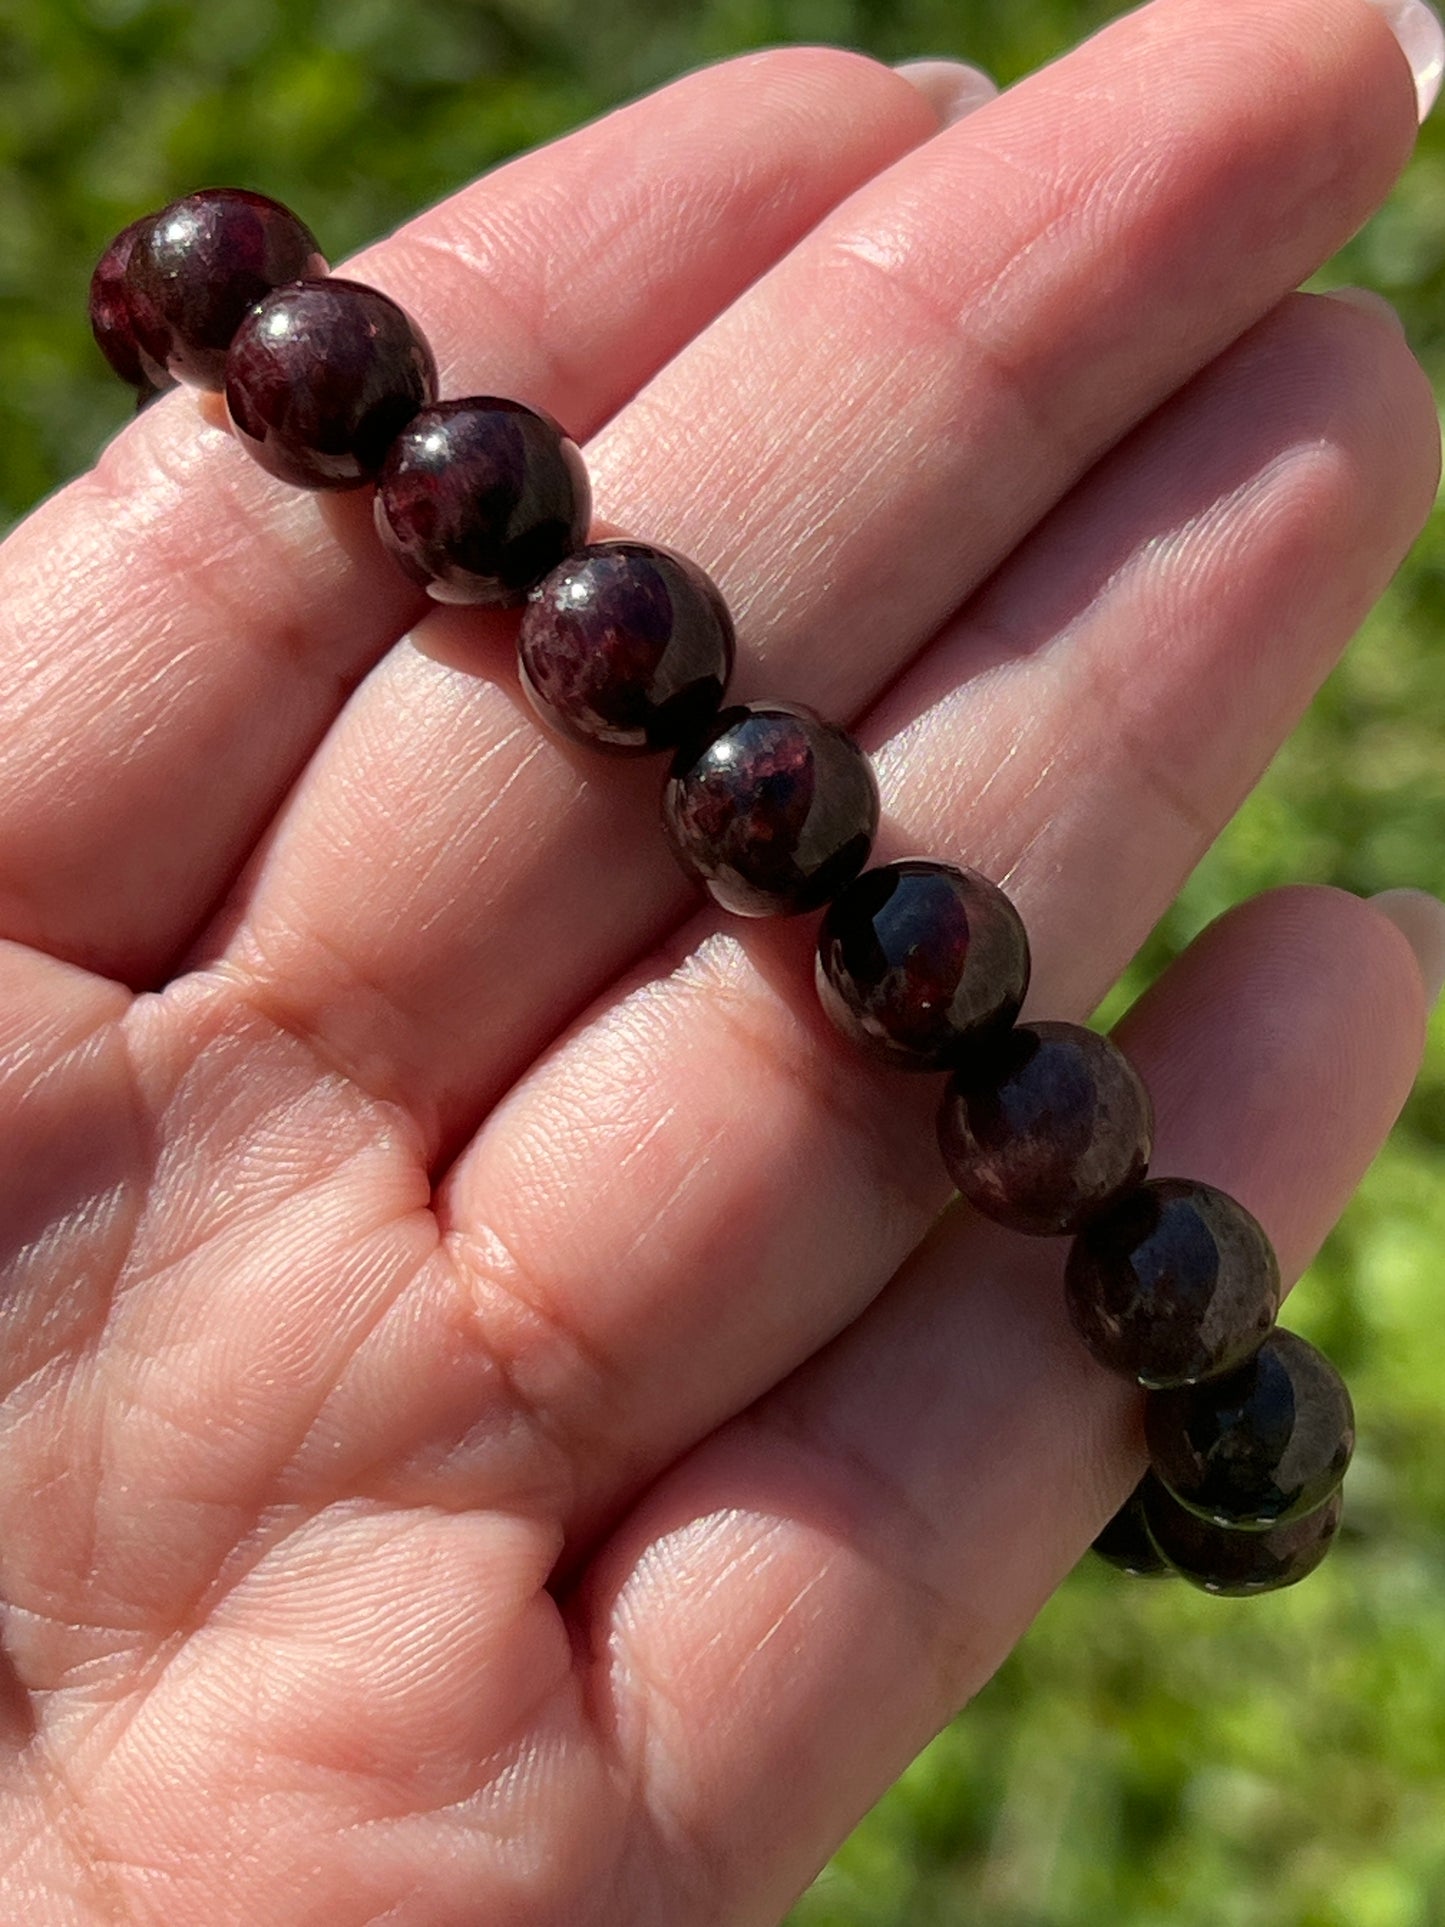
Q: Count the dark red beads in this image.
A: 12